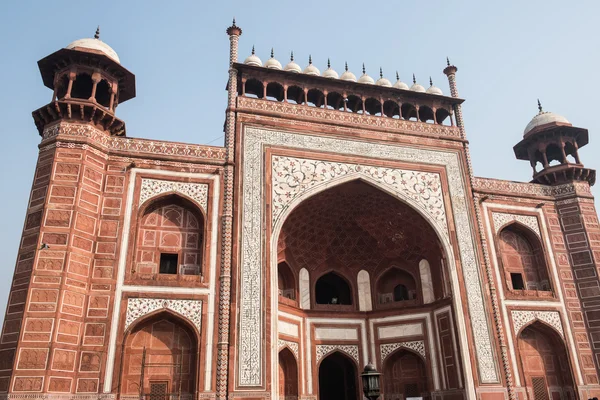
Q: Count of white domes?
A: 13